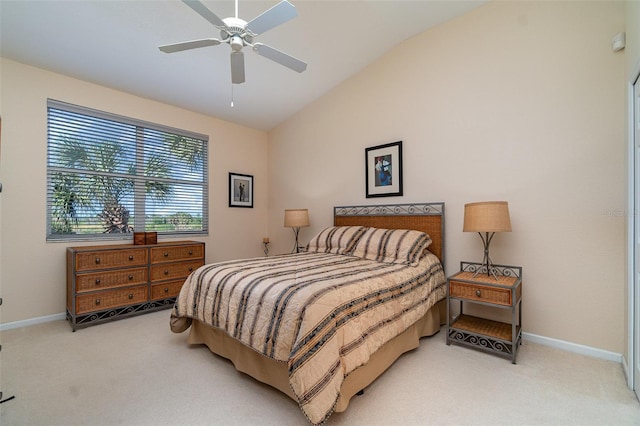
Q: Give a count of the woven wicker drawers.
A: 7